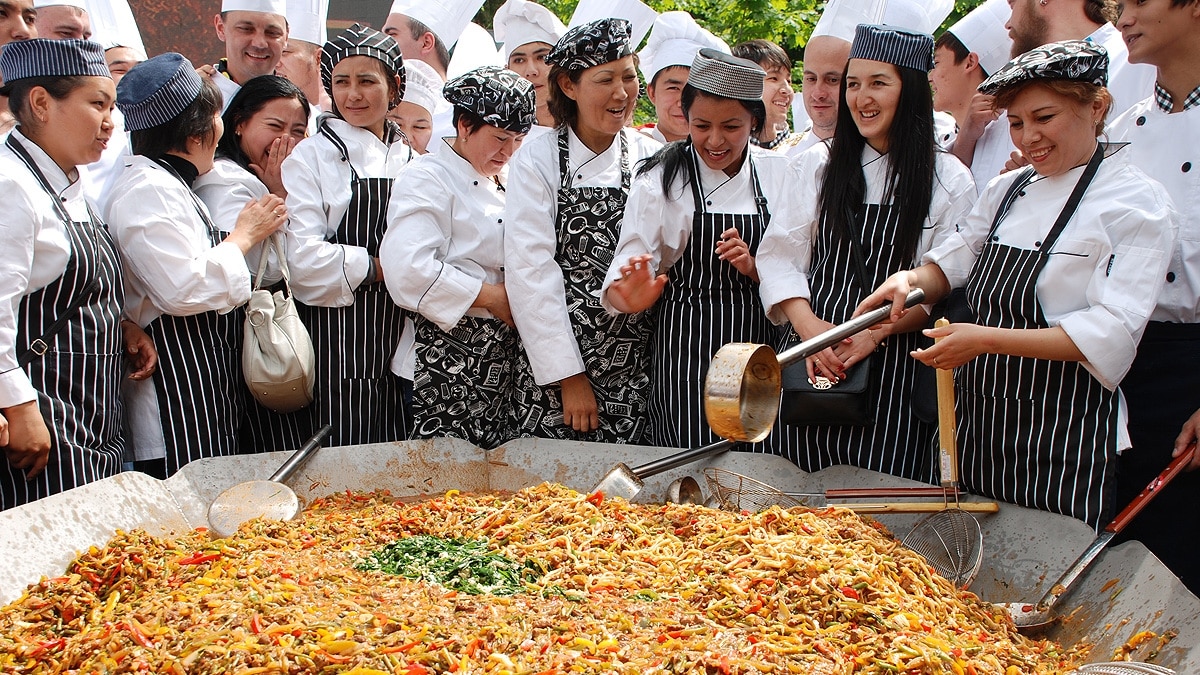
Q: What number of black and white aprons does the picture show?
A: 9